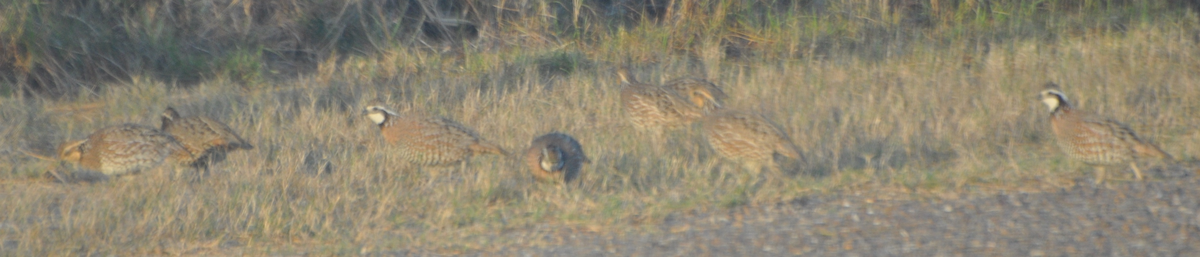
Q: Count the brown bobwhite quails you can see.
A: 8